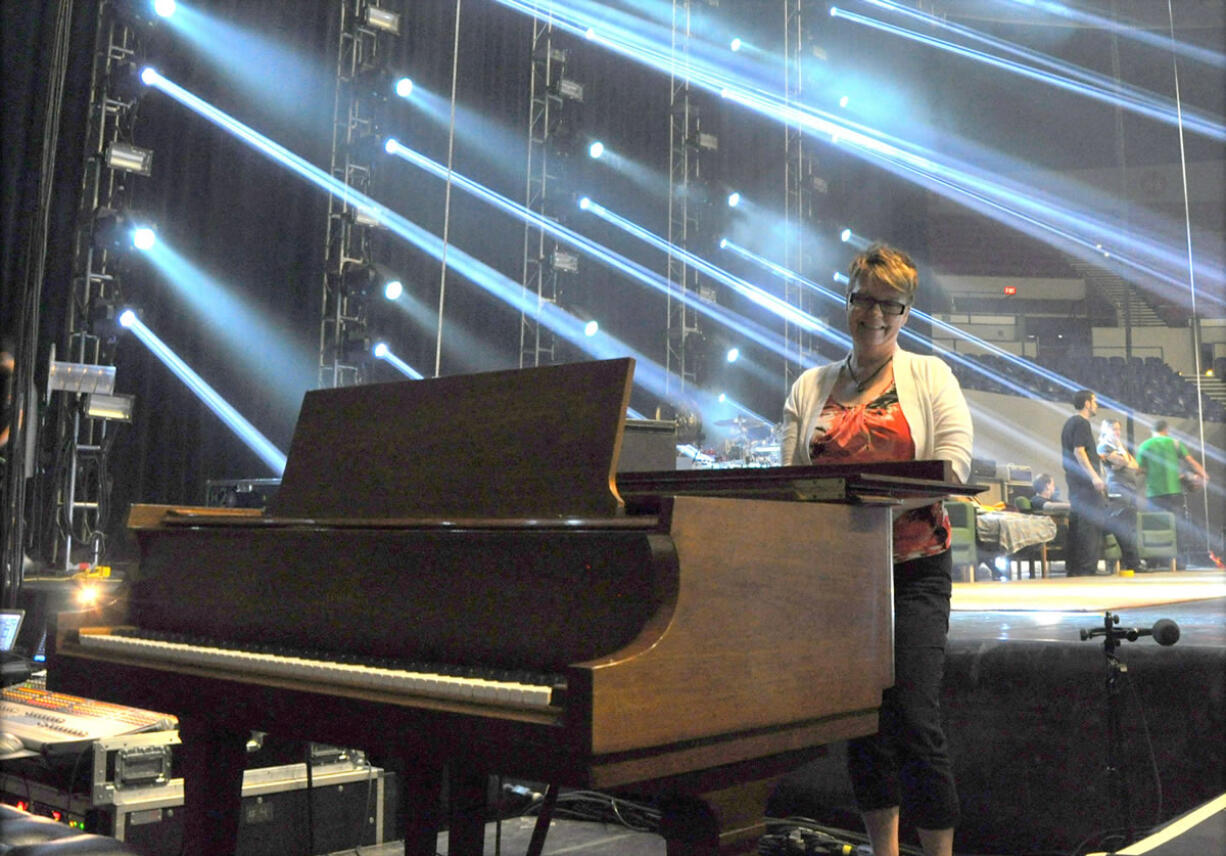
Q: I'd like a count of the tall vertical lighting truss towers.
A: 5